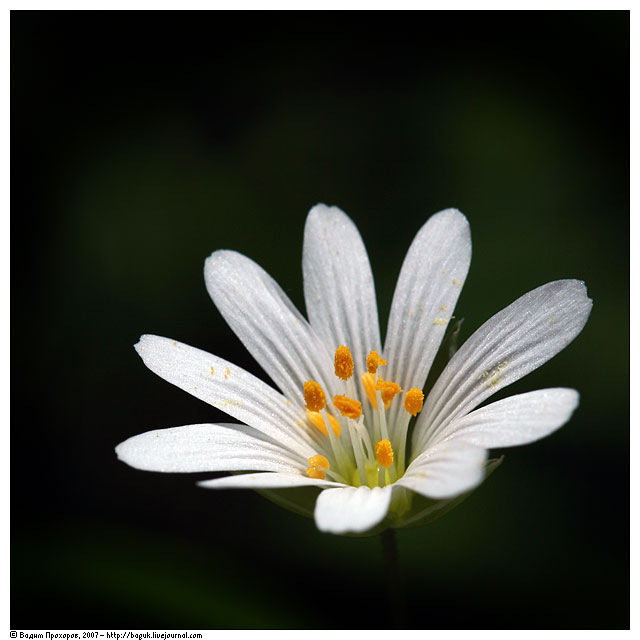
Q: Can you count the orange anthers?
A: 10